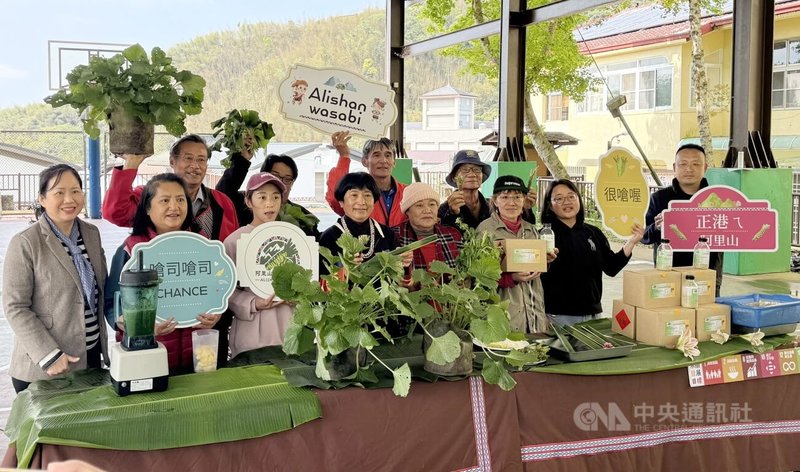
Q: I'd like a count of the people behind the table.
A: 12